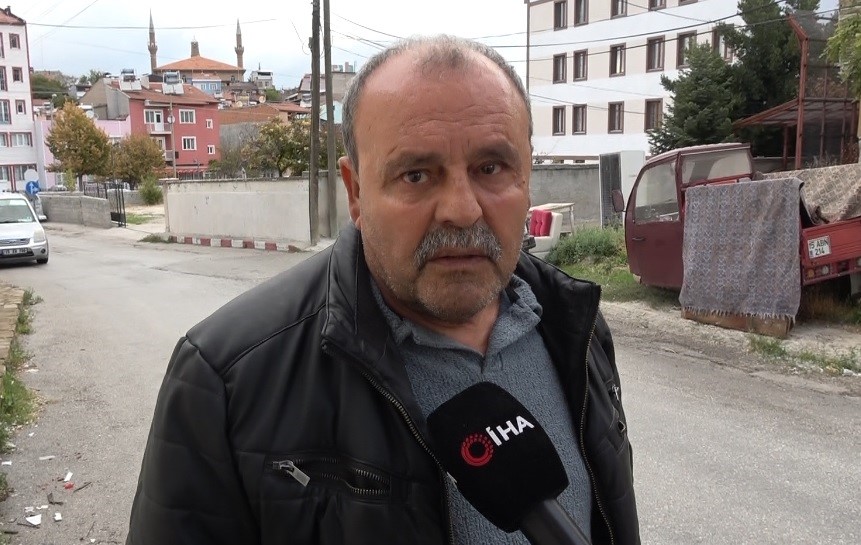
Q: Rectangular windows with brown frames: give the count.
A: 15